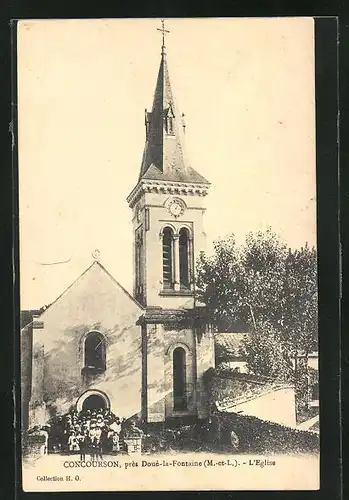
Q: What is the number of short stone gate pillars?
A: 2